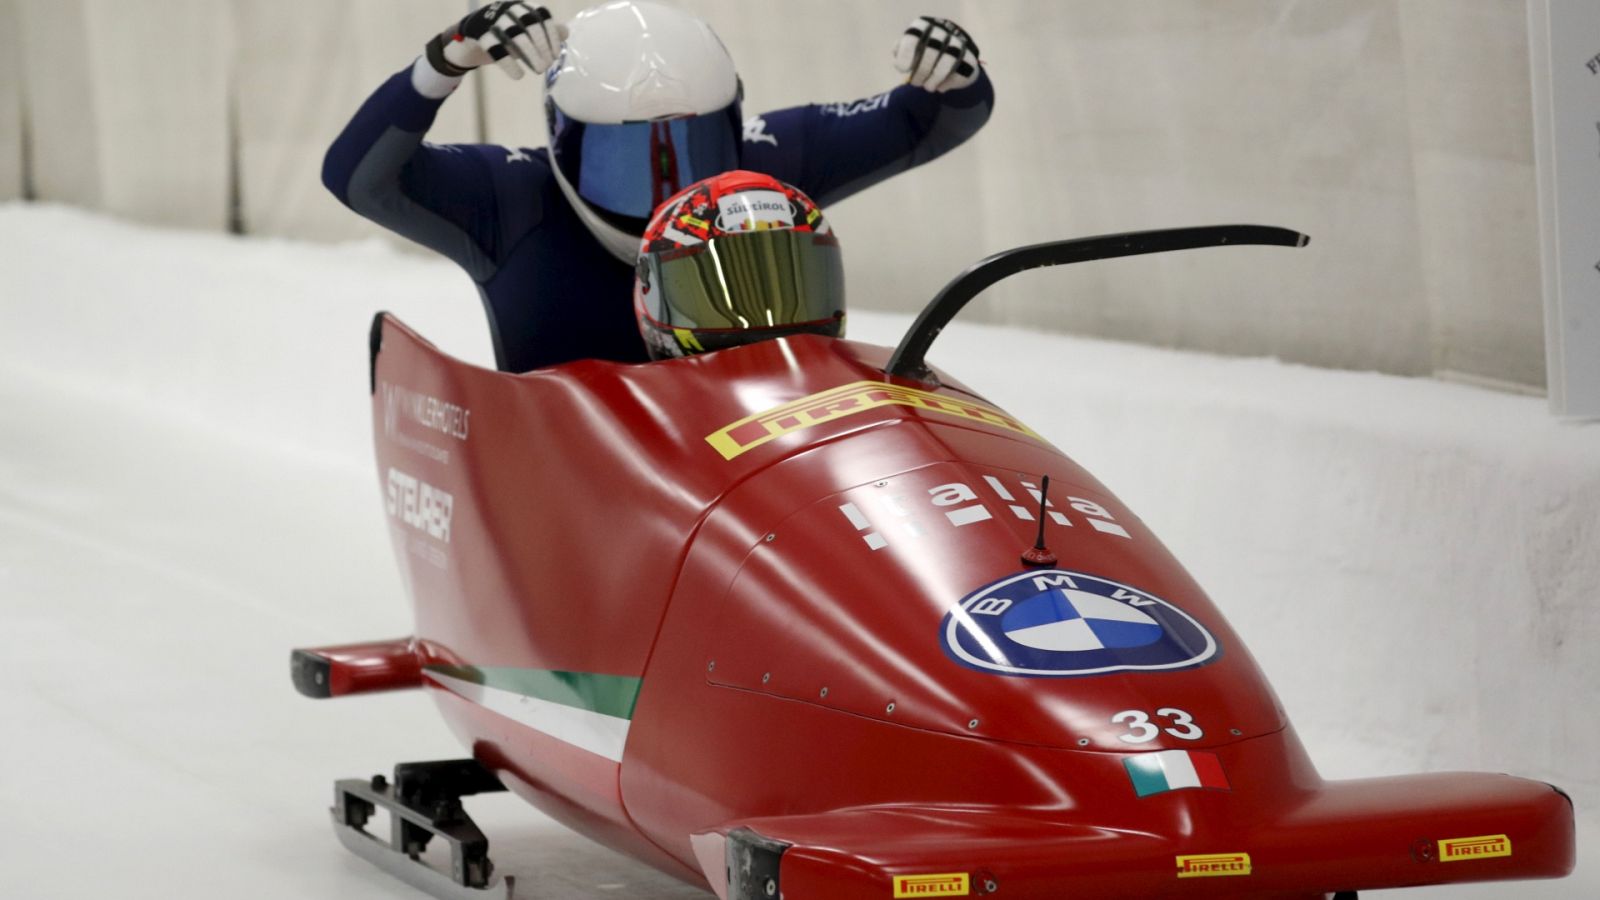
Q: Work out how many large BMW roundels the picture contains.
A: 1